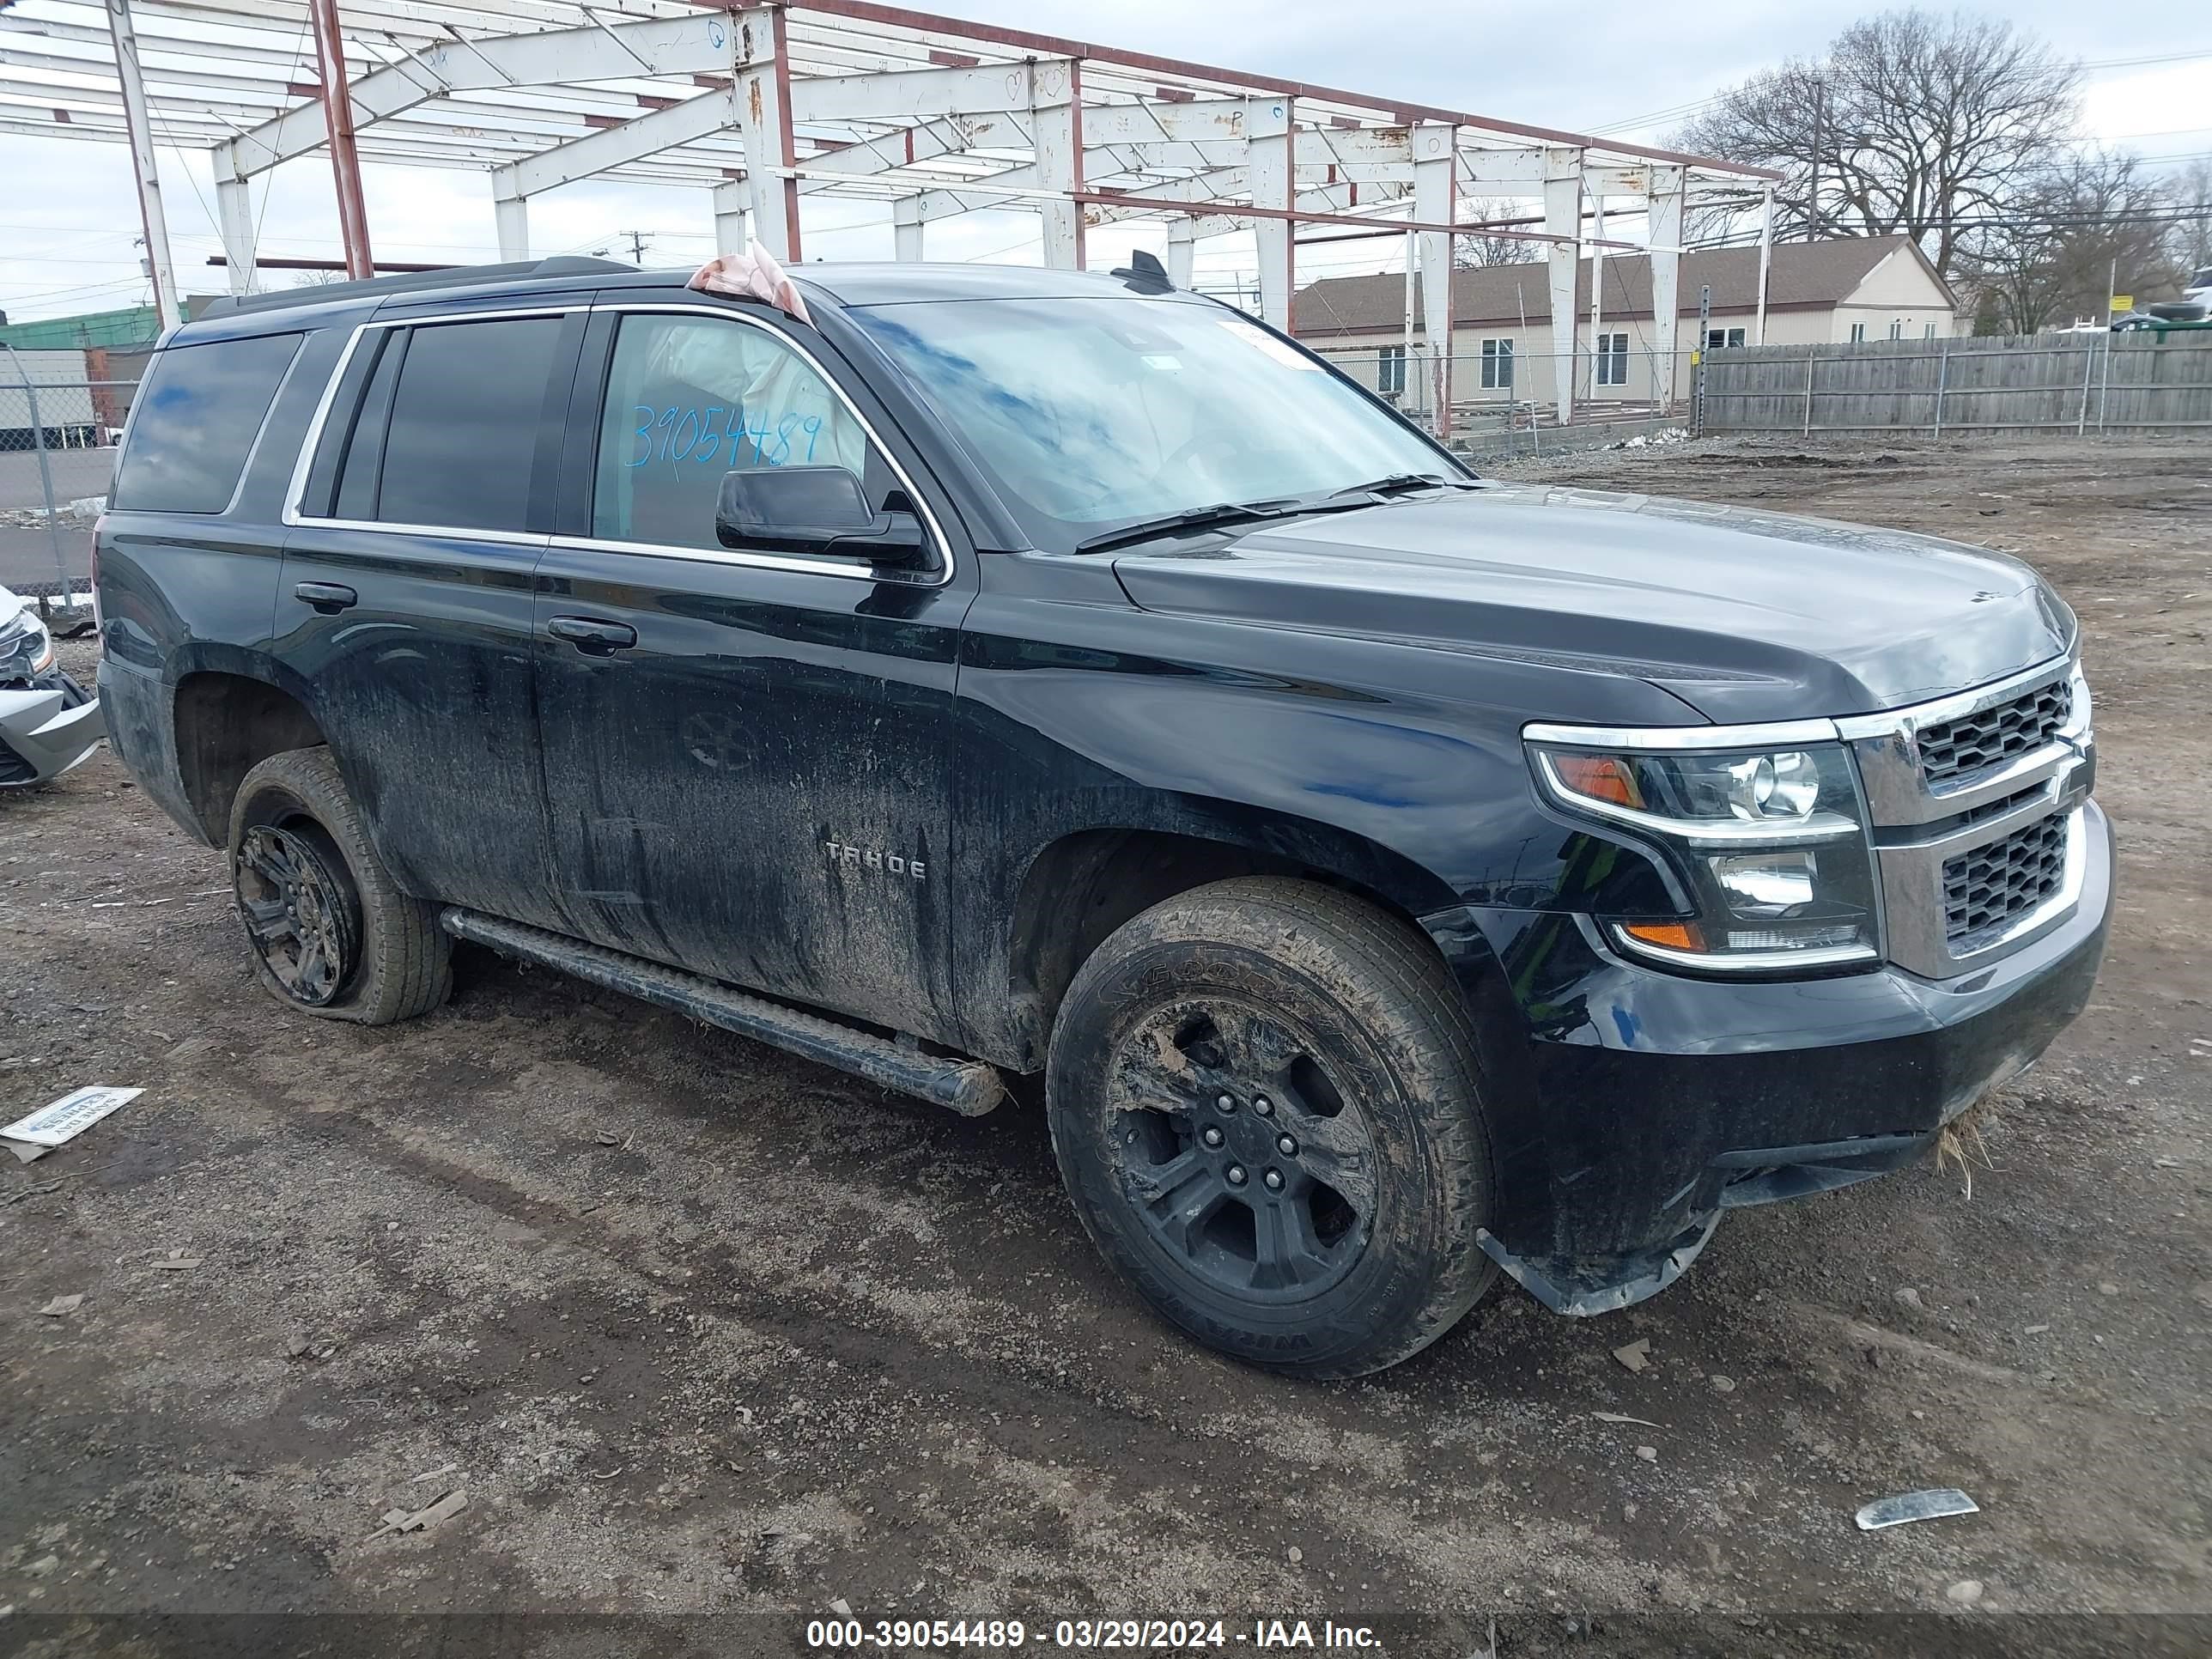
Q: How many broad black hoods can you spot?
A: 1